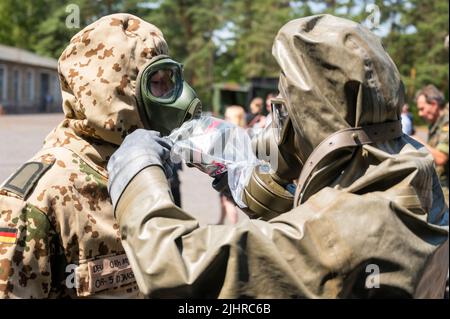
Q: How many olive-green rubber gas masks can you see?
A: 2